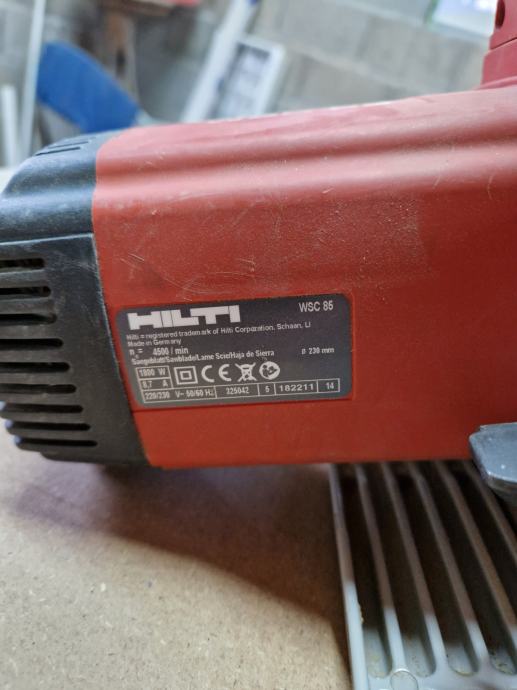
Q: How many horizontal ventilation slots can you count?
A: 9